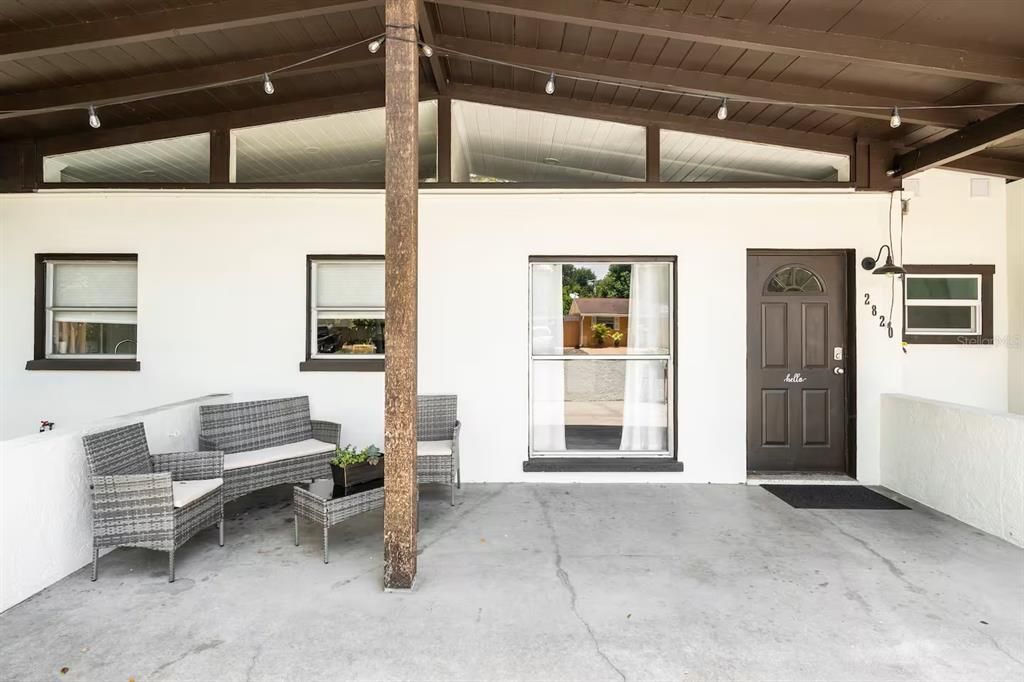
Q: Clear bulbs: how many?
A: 7